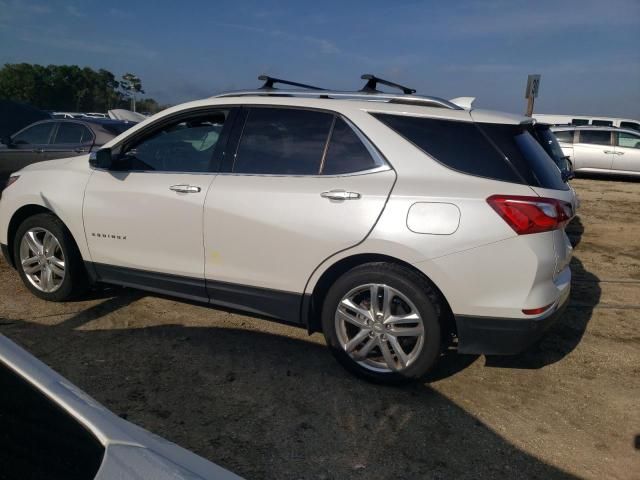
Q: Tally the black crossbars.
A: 2